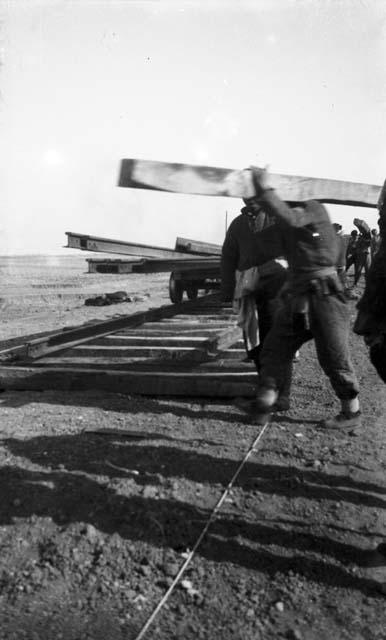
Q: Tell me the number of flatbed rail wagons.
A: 1